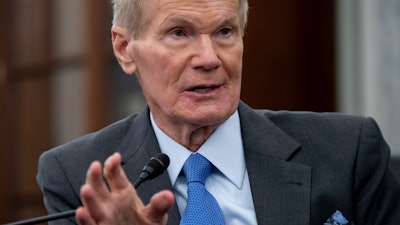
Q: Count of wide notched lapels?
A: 2